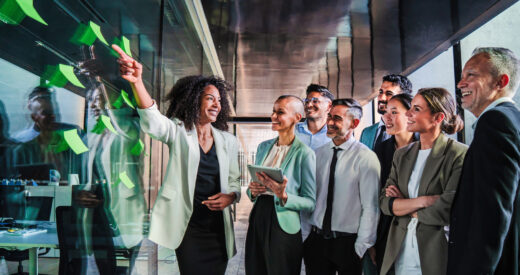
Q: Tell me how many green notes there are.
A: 9